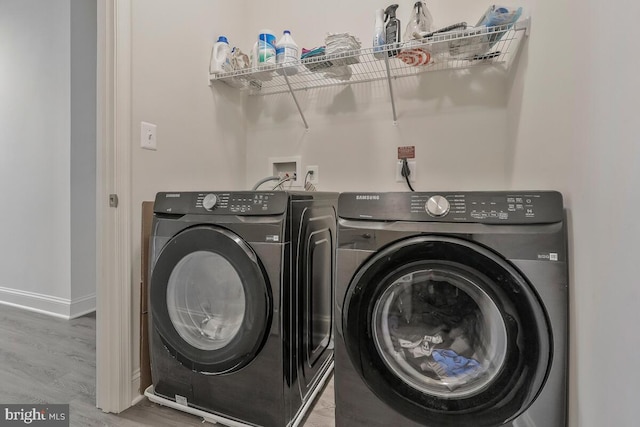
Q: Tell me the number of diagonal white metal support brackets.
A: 2